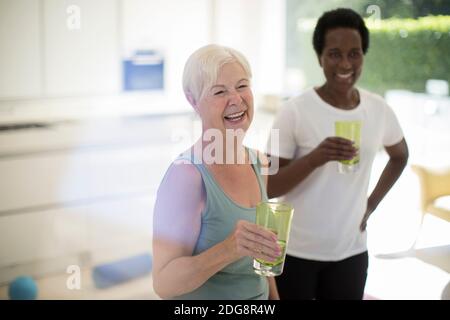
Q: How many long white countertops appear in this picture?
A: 1